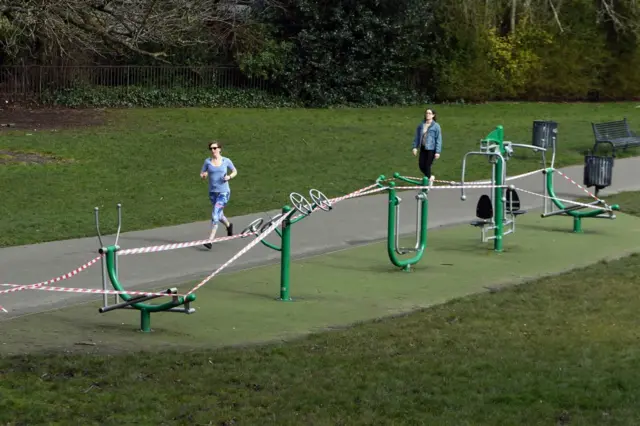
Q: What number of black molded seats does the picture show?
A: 2